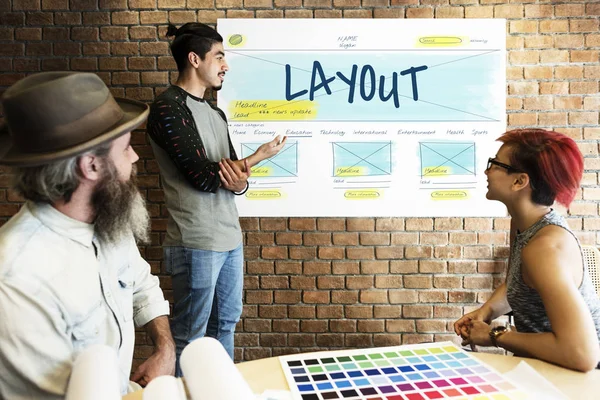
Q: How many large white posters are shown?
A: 1